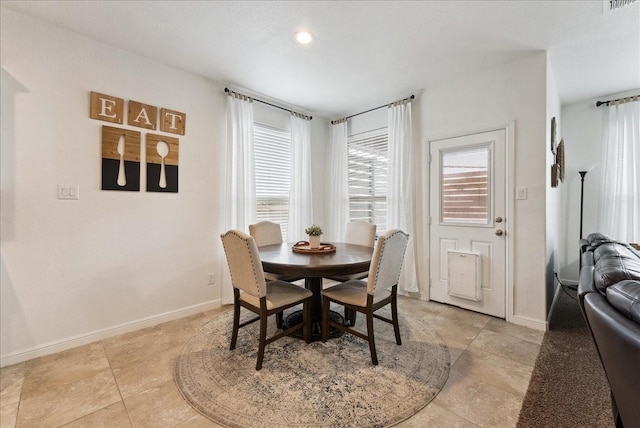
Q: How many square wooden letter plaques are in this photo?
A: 3